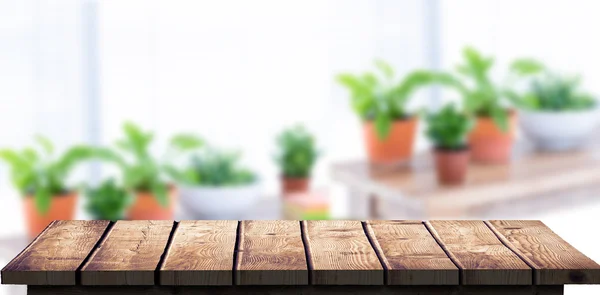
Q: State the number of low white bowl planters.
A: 2